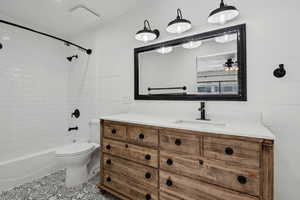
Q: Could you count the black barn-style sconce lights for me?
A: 3